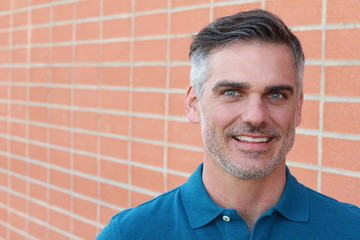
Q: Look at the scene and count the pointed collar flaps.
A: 2